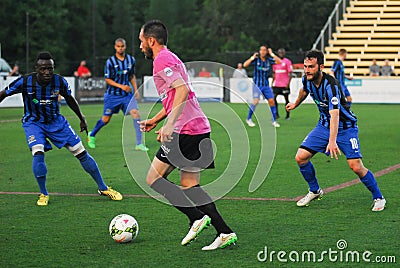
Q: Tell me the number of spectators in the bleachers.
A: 2